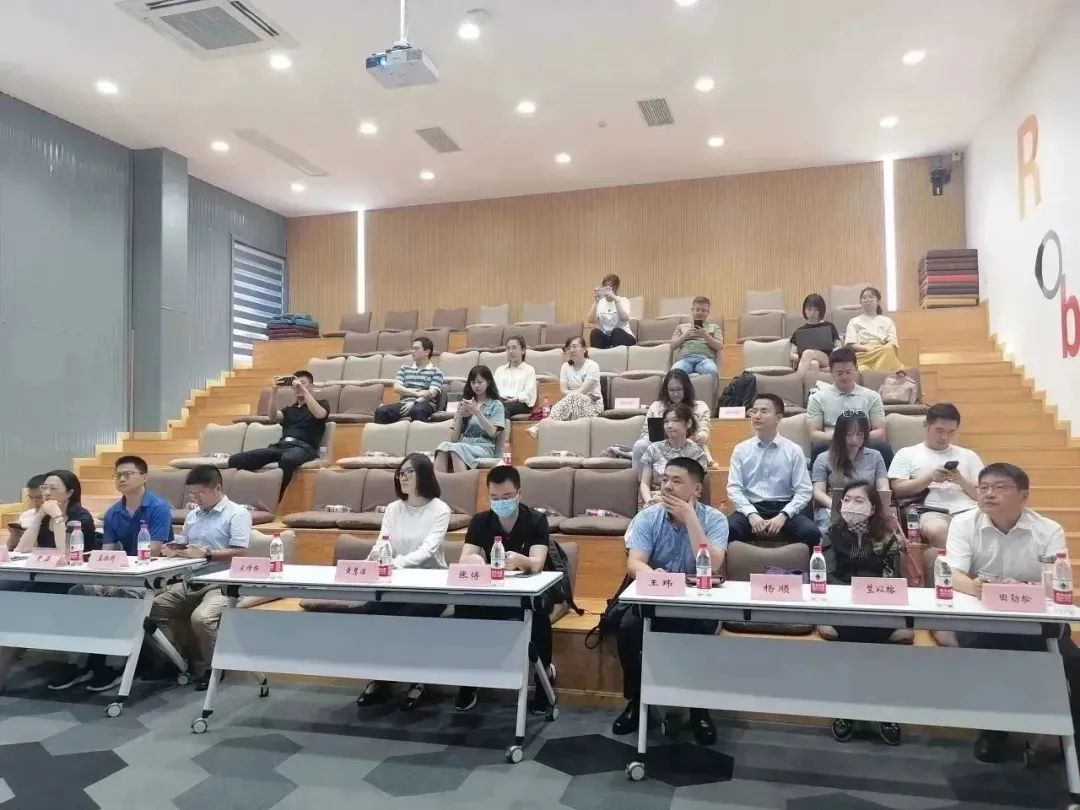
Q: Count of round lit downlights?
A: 14